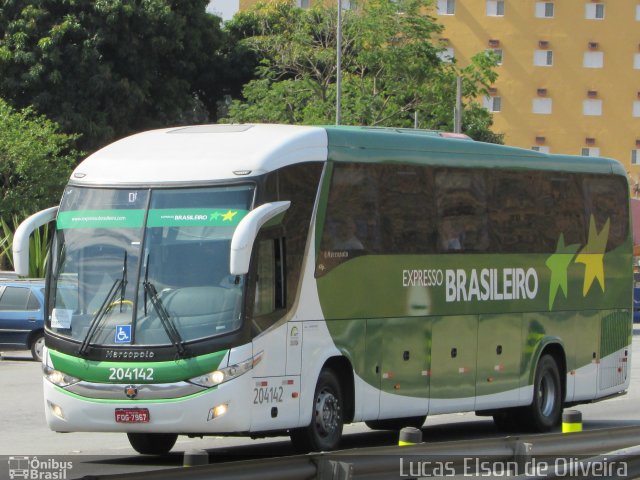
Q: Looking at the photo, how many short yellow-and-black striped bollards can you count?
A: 3